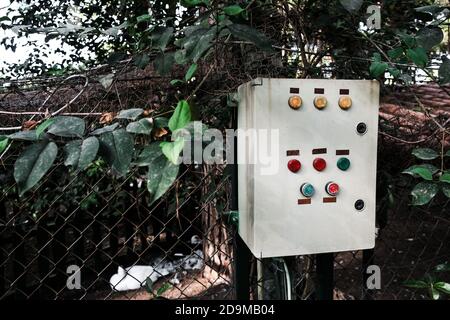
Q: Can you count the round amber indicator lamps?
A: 3